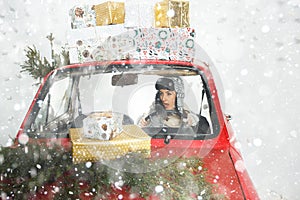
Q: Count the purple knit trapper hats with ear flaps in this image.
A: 0